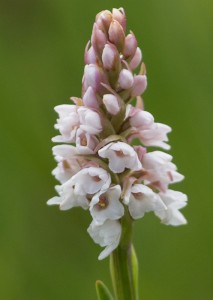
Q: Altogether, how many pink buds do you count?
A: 13